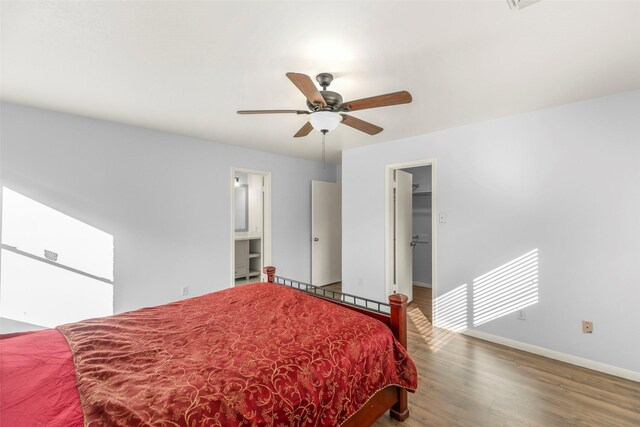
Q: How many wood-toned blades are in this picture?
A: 5